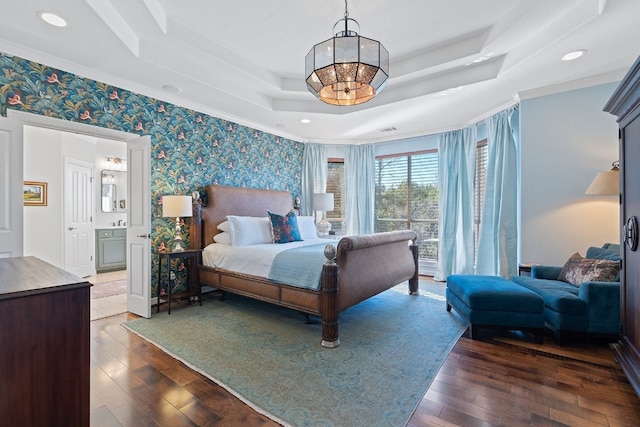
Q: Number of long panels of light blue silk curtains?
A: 4